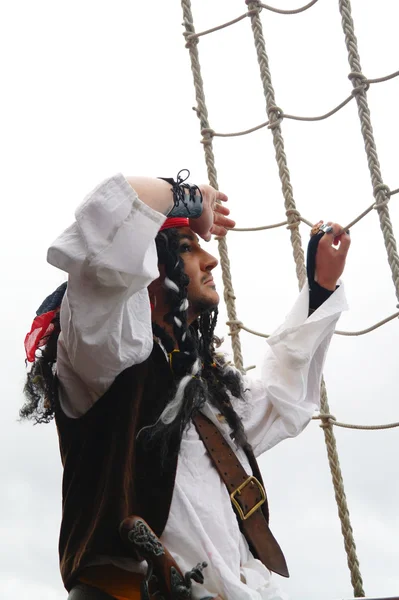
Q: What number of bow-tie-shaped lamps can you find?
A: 0